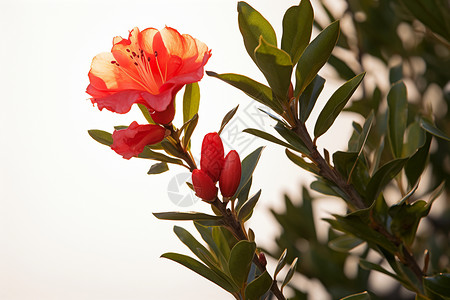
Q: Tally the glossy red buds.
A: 3